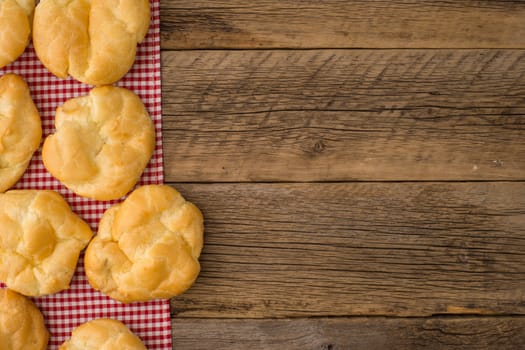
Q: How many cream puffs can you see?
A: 8